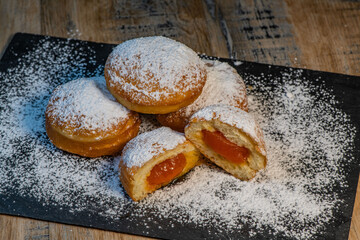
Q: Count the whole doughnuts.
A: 3